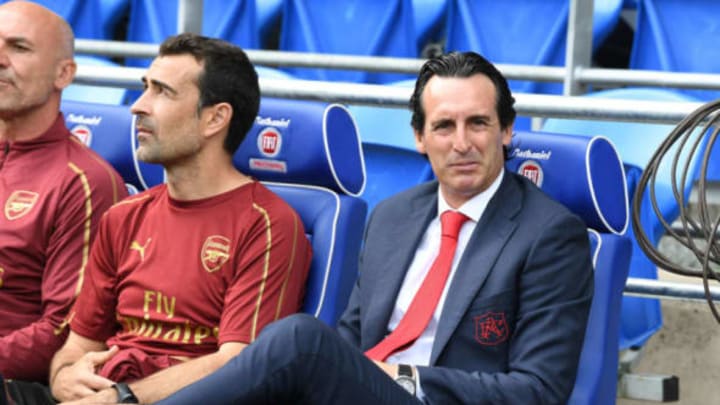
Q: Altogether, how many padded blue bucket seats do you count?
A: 3